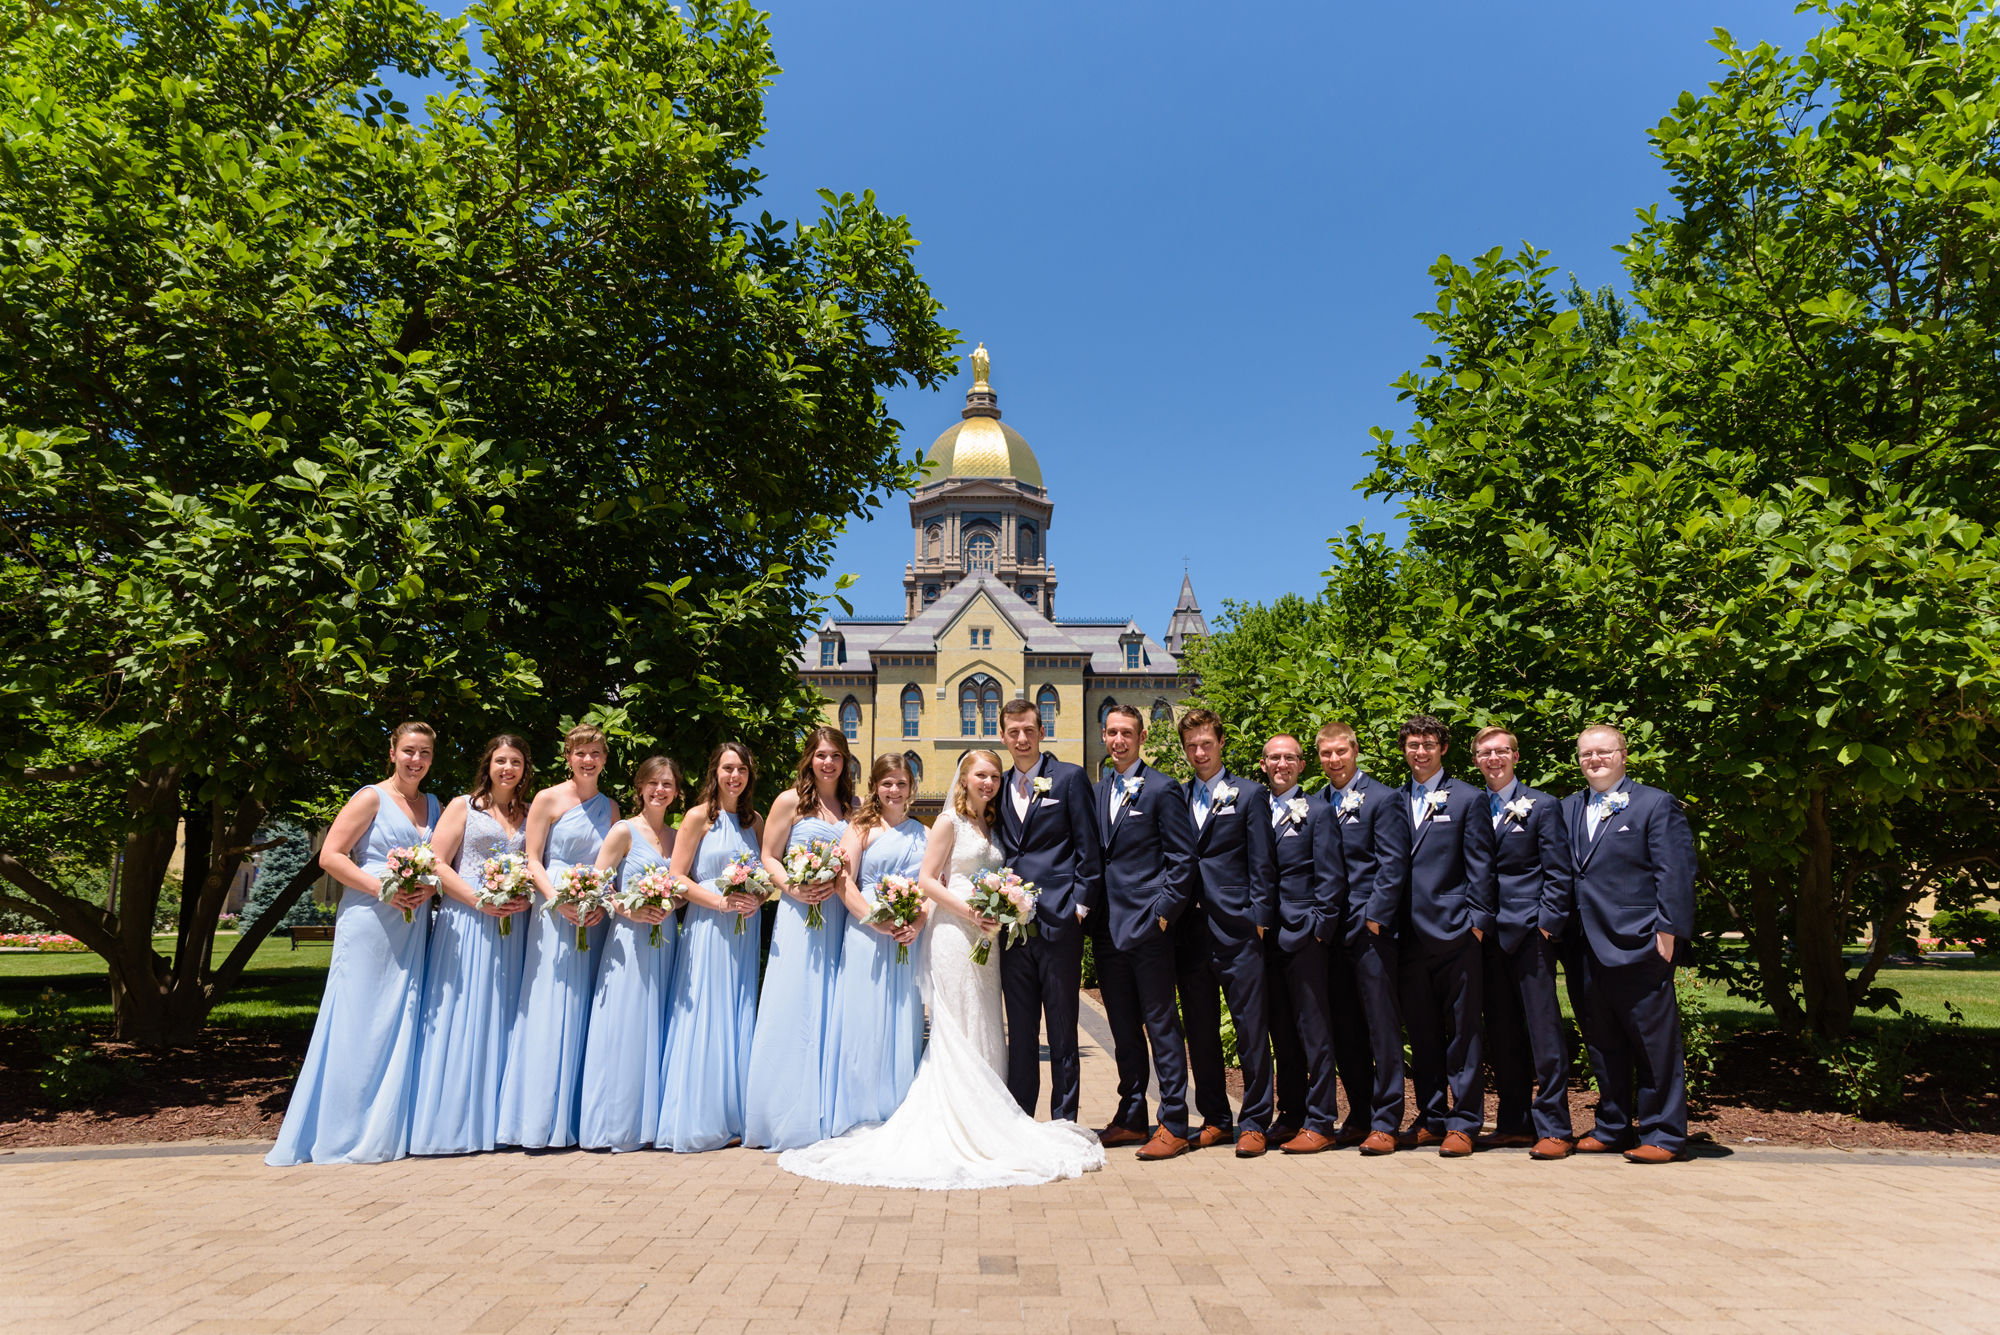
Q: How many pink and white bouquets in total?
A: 8